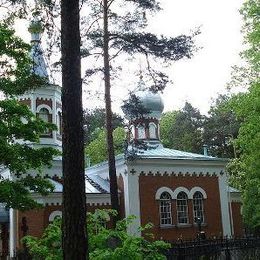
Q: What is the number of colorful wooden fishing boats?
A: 0